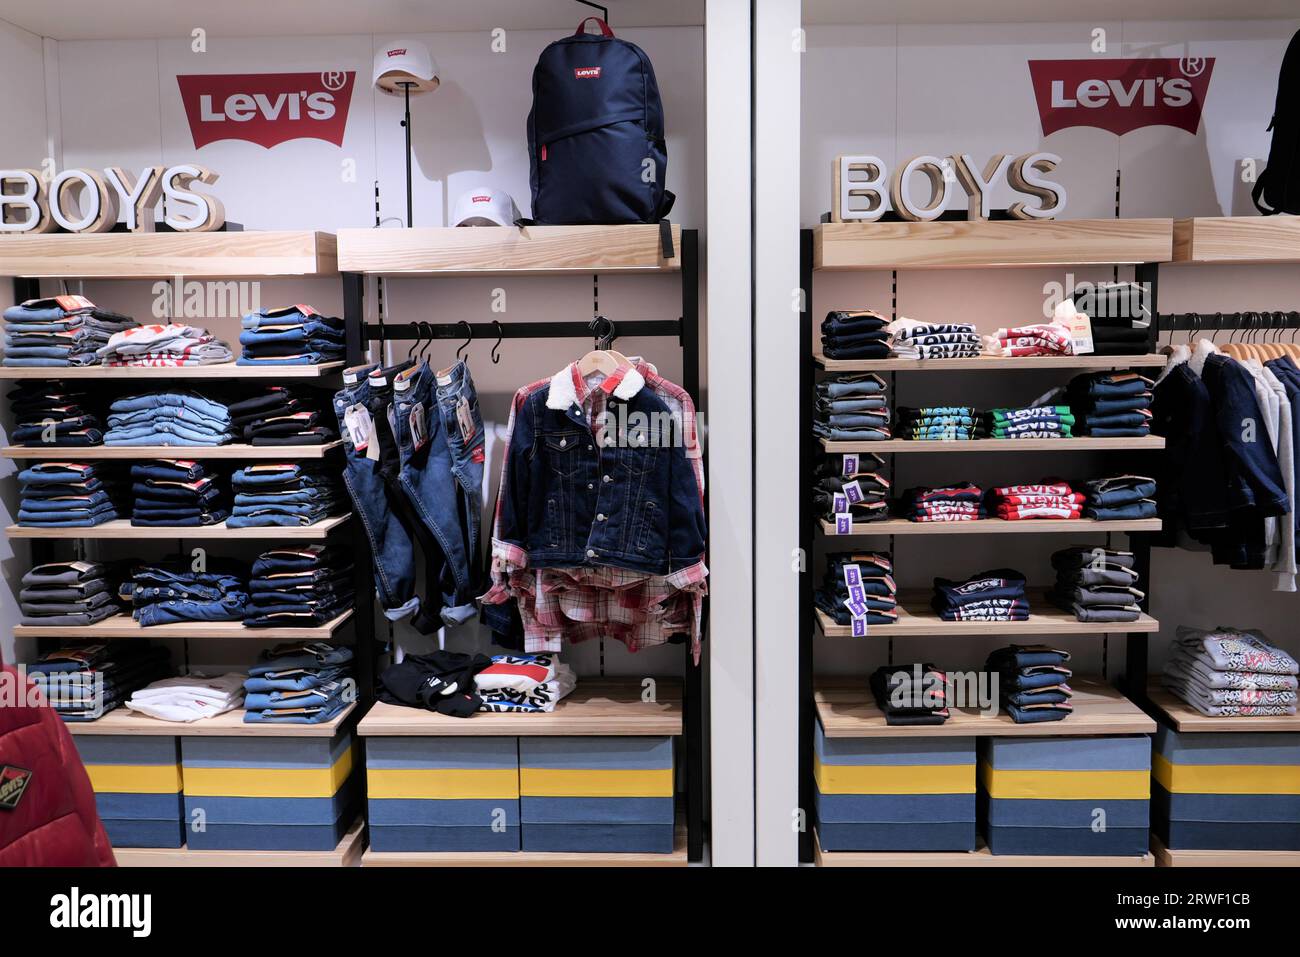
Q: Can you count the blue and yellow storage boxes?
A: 7